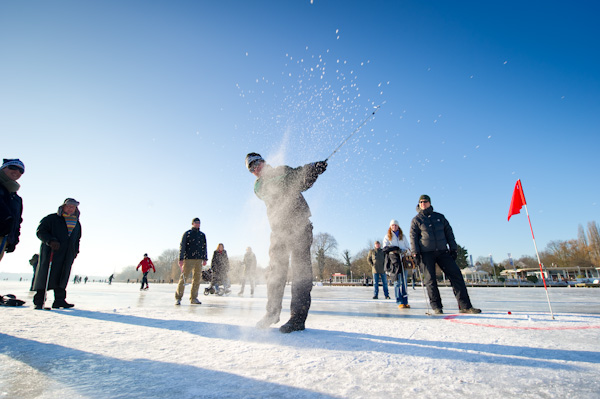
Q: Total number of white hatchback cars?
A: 0